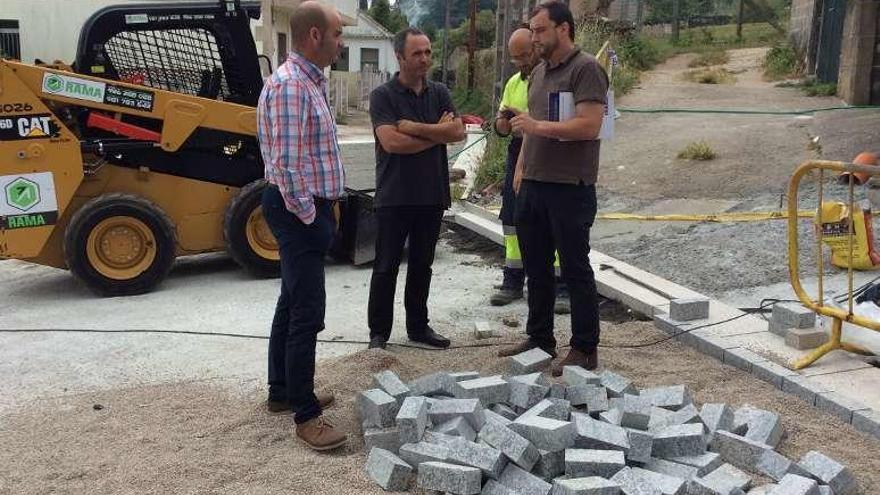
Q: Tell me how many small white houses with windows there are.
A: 1